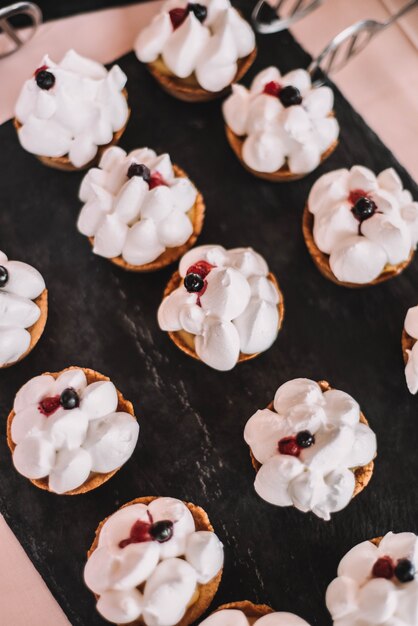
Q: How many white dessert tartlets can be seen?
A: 13